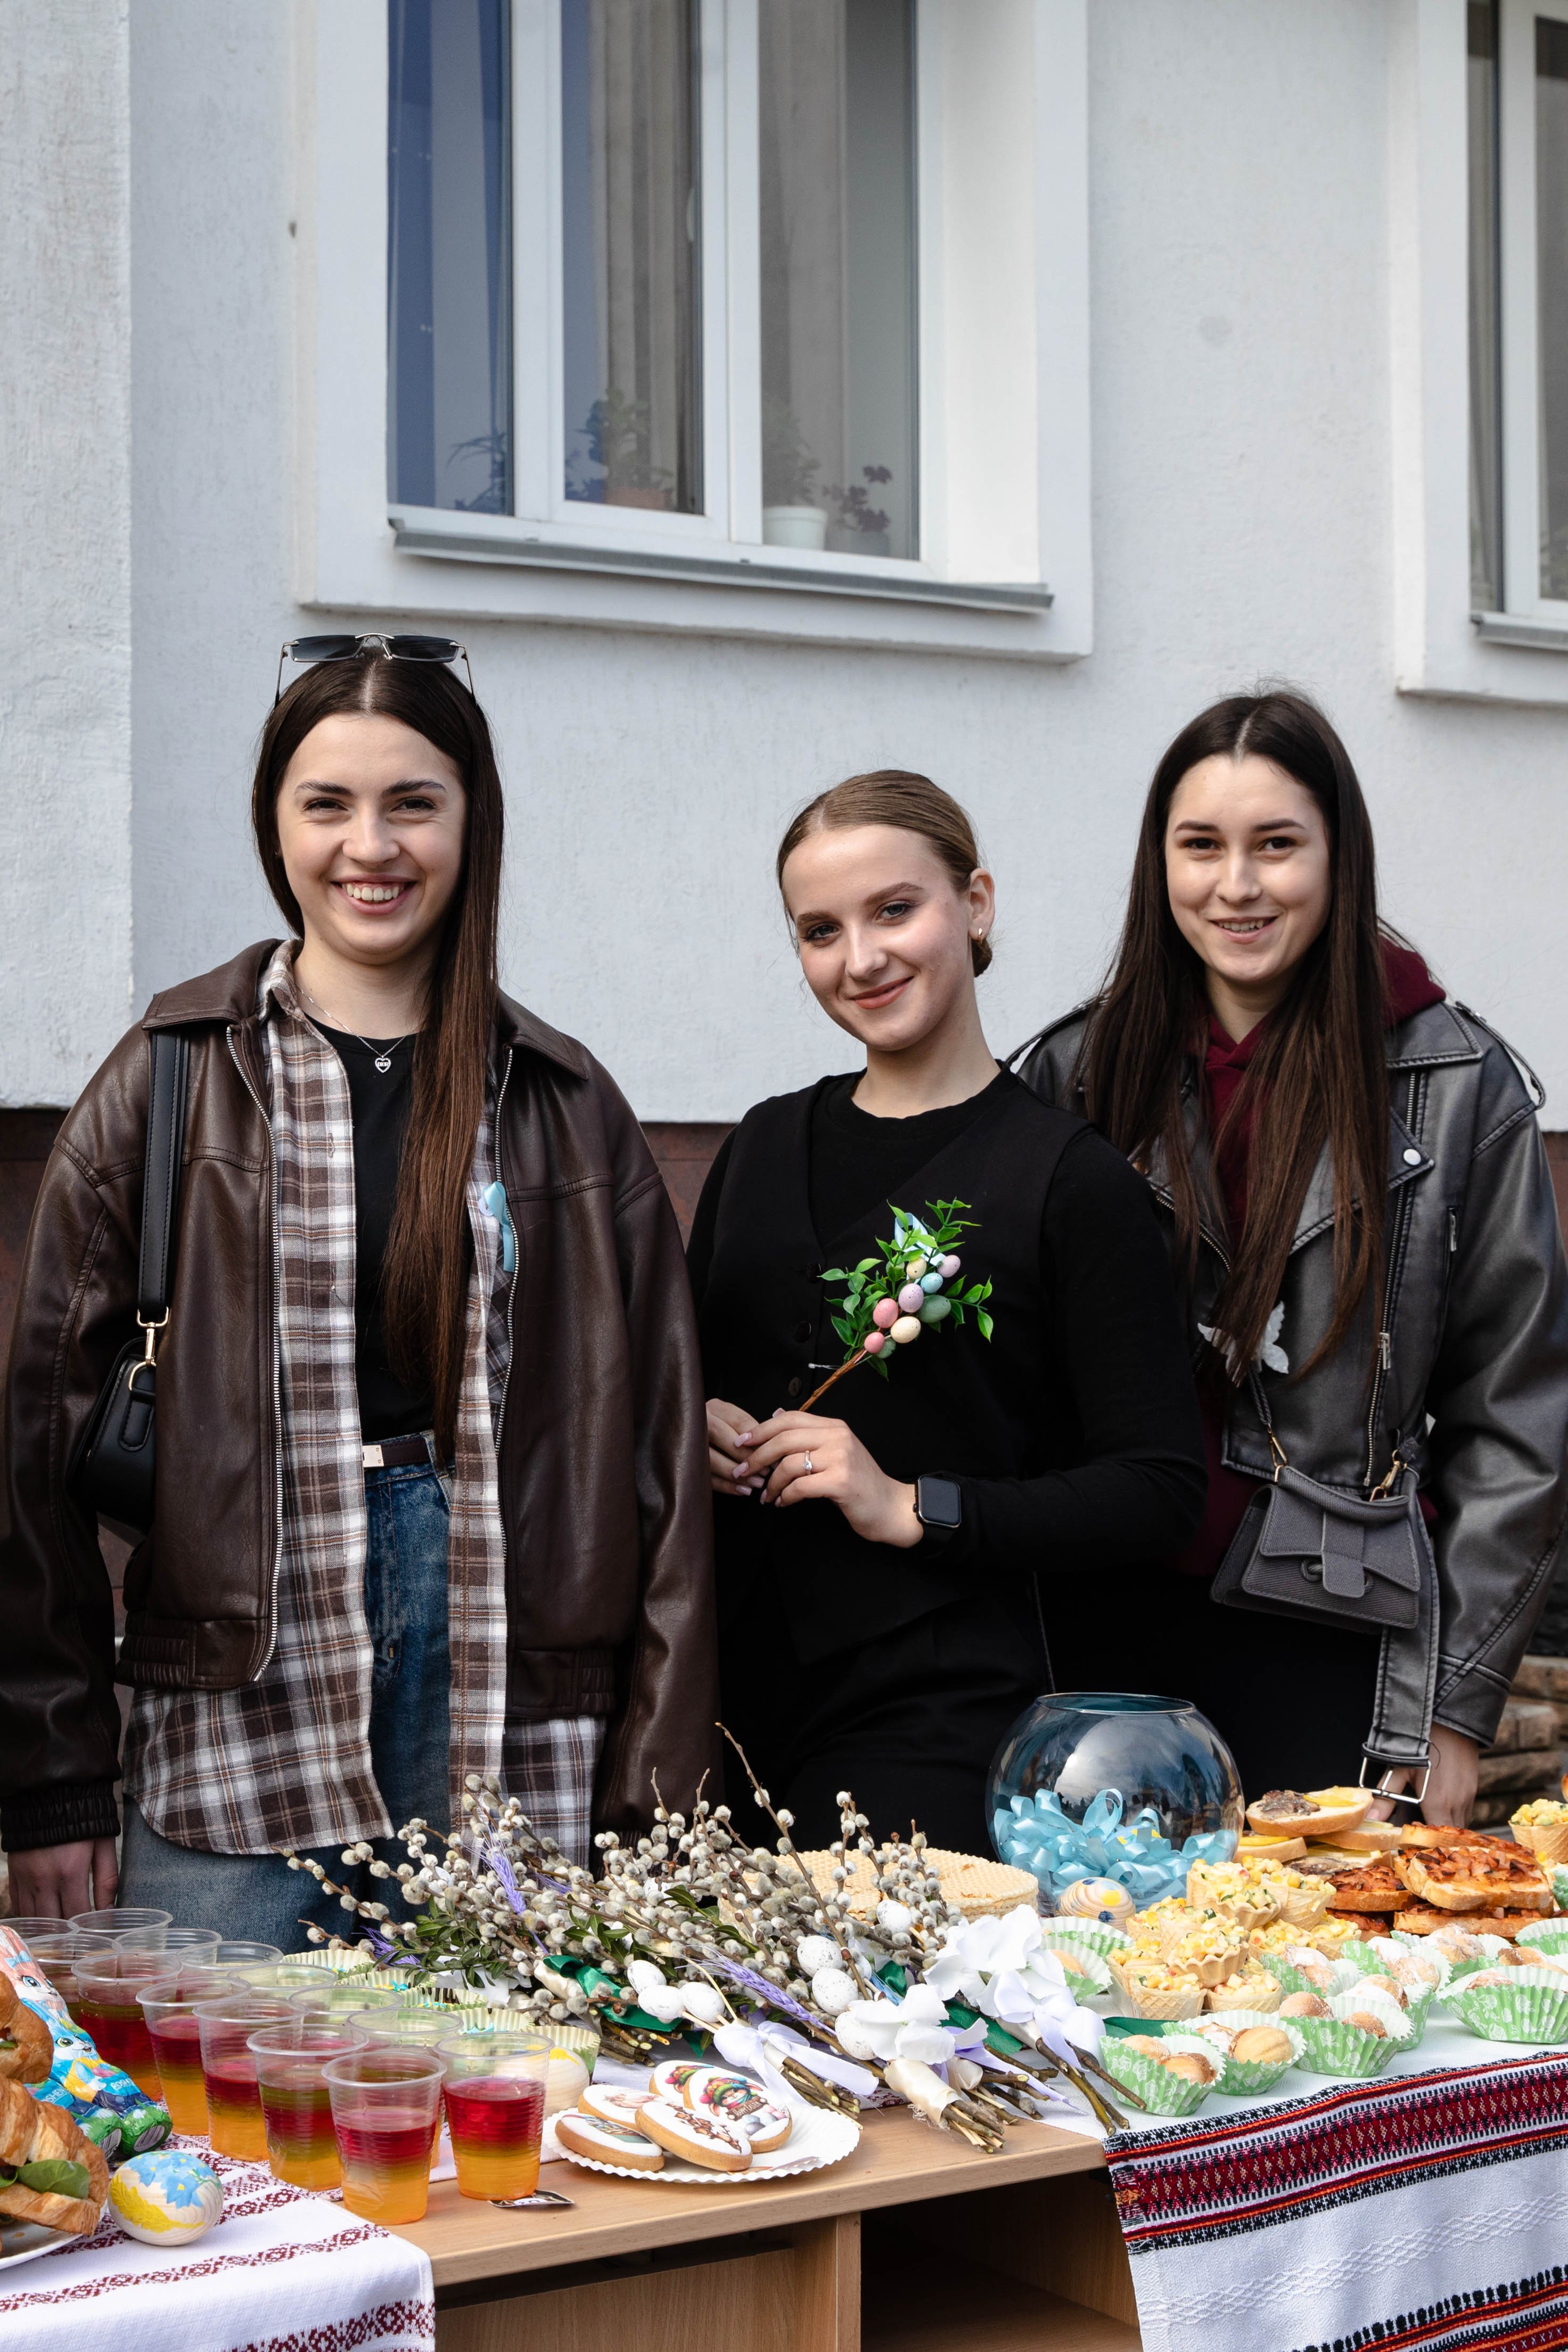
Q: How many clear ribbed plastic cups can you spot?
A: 14